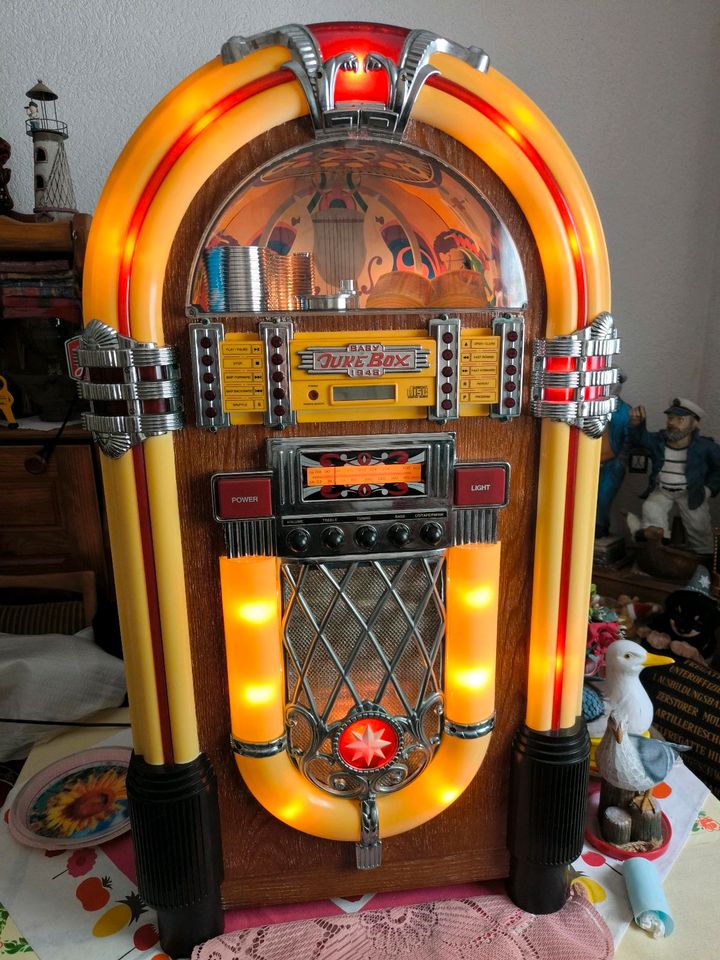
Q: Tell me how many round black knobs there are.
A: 5